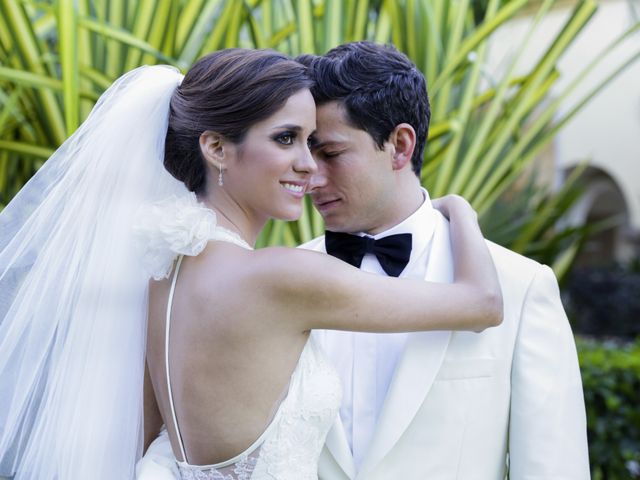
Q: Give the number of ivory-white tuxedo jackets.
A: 1